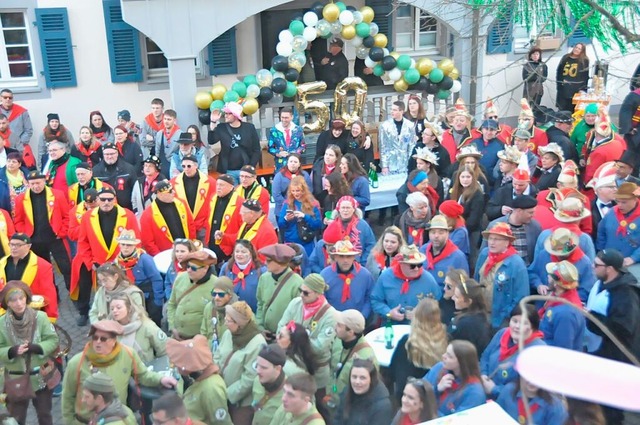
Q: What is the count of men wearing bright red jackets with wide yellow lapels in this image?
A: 11